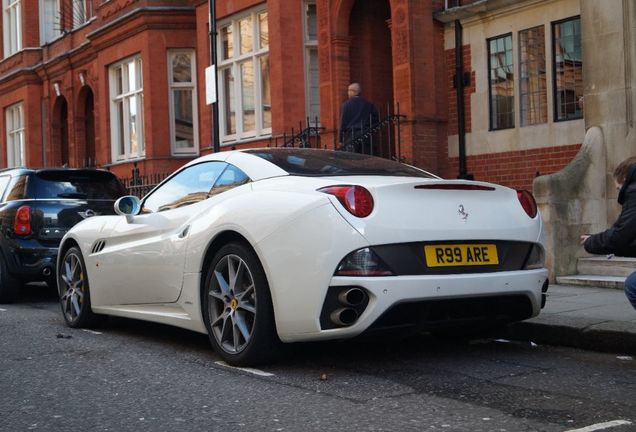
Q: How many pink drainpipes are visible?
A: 0